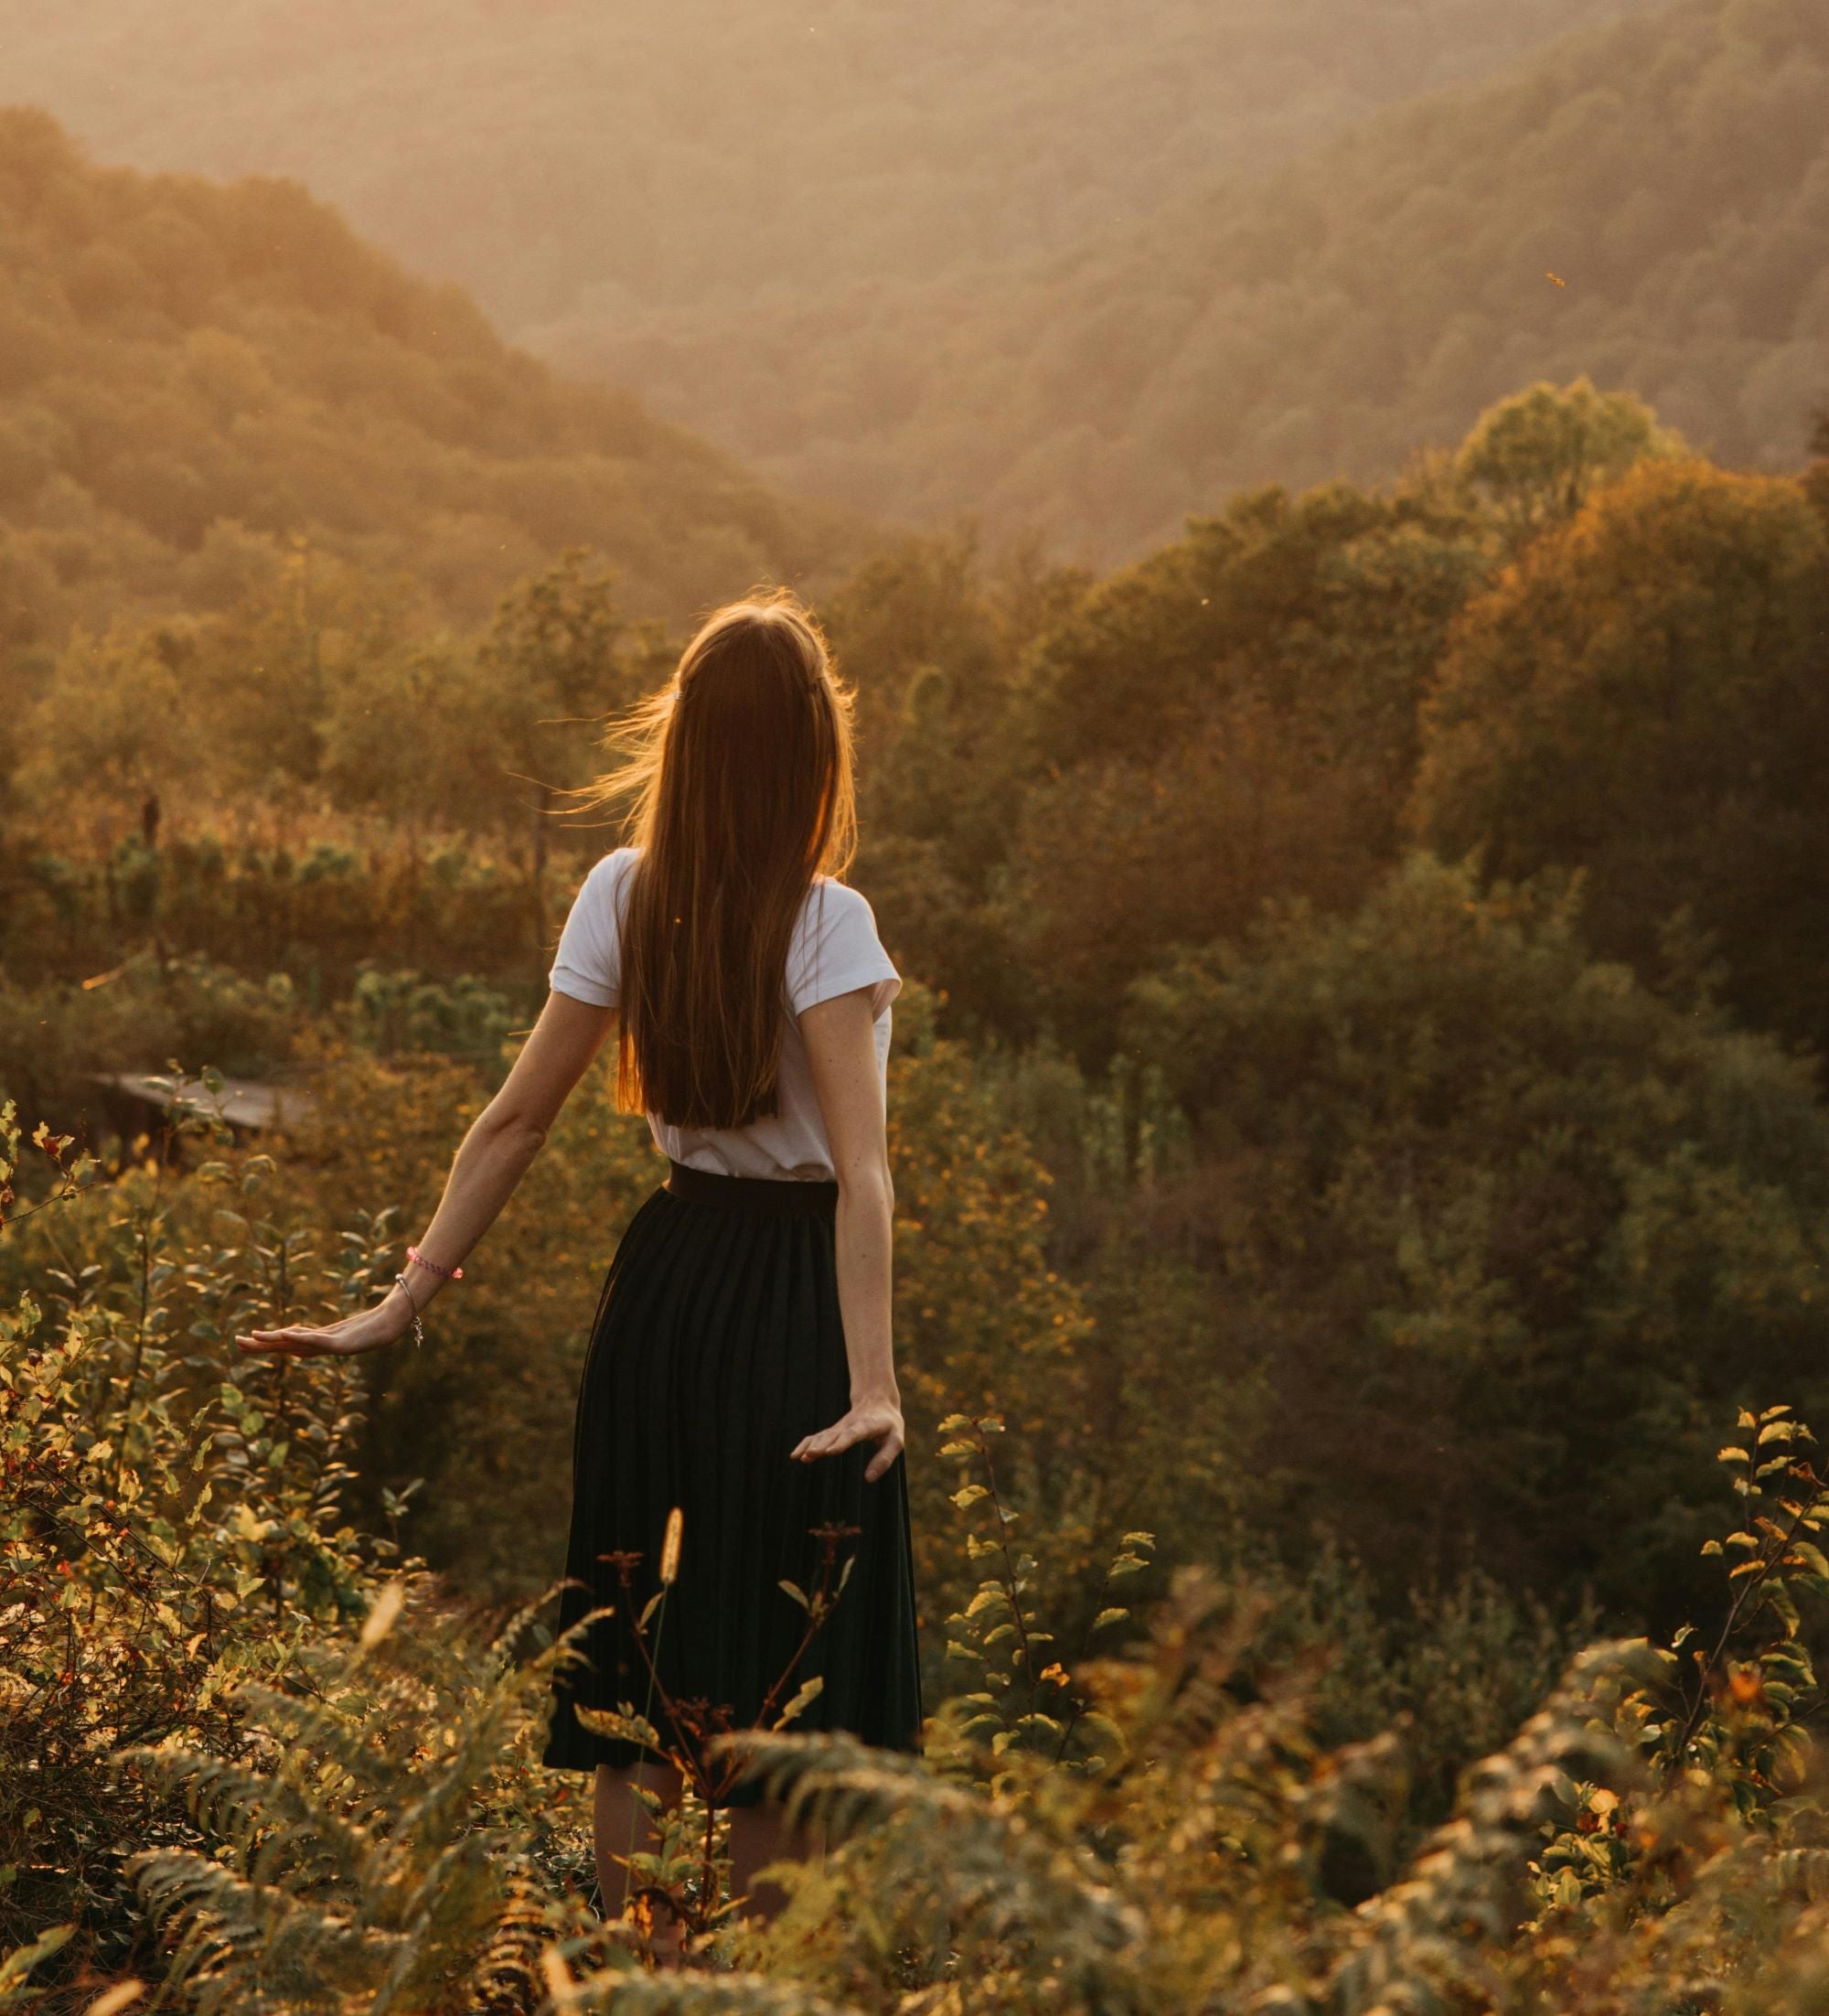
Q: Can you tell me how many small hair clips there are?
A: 2